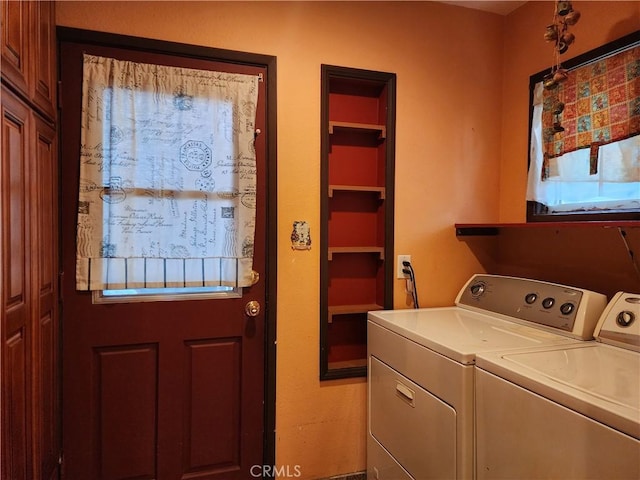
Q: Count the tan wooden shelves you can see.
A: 4